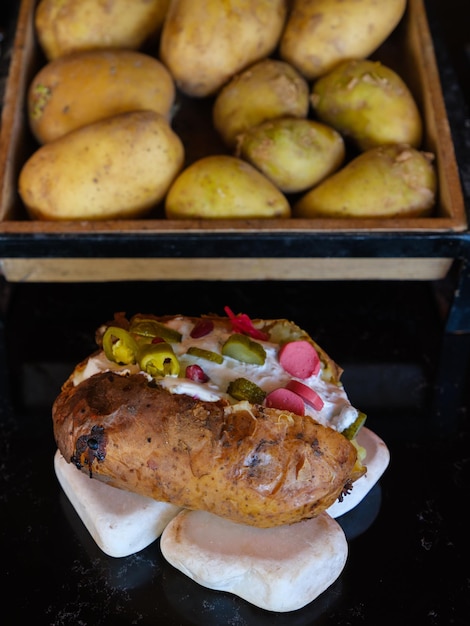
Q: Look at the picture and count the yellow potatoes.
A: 10